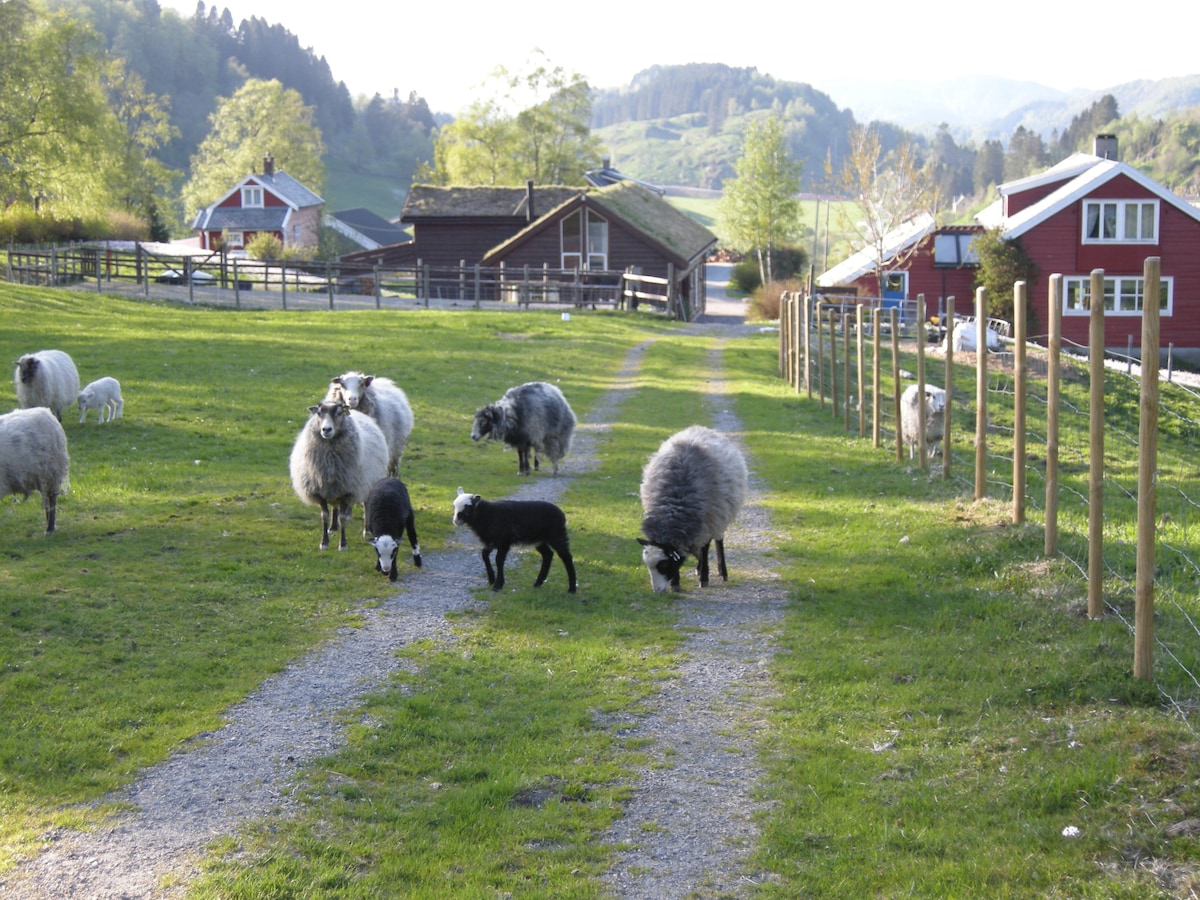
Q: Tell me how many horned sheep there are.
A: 0